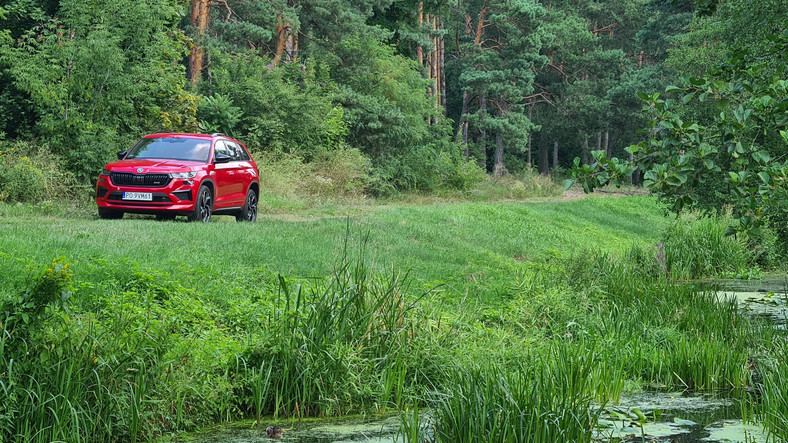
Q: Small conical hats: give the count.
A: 0